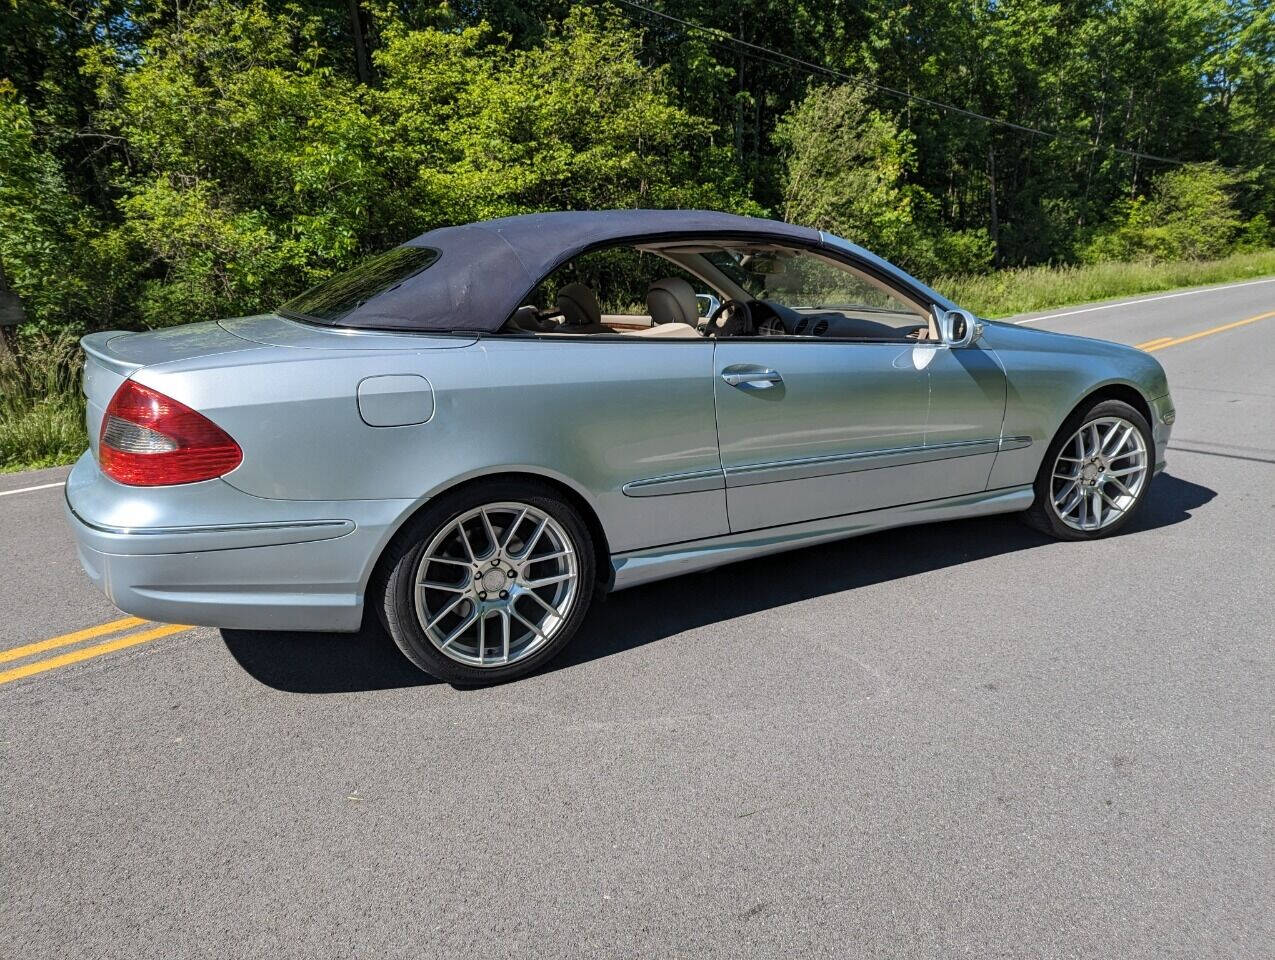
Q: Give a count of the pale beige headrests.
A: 2